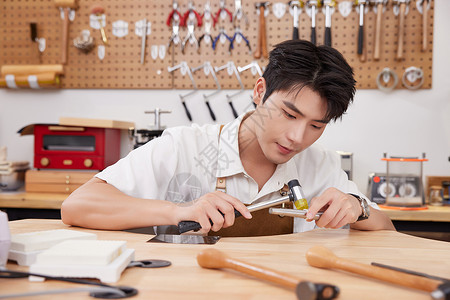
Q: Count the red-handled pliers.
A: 4